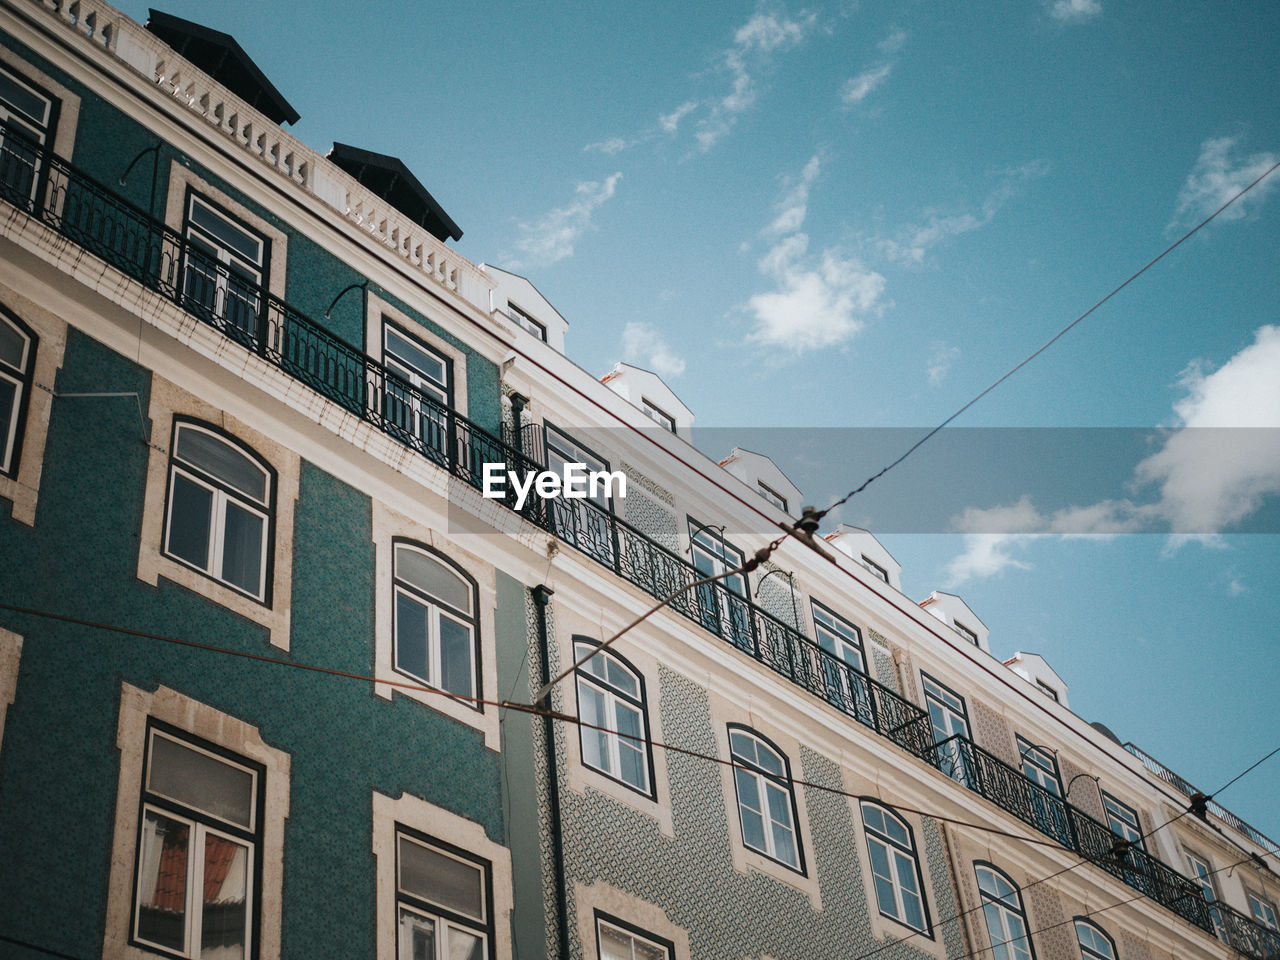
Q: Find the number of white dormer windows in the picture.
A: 6